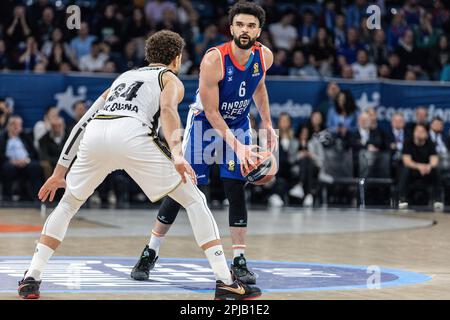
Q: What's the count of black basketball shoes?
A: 4